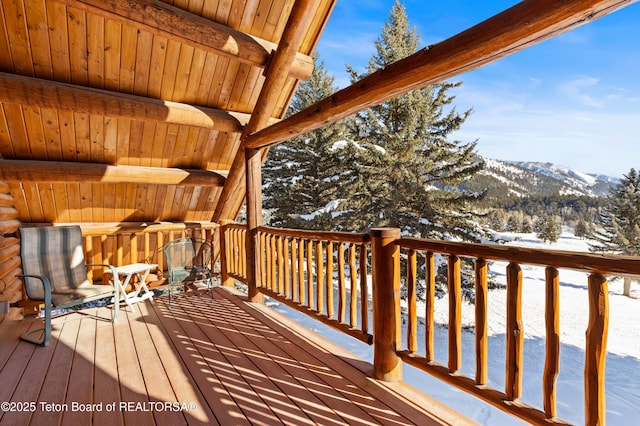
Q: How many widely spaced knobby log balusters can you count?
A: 7